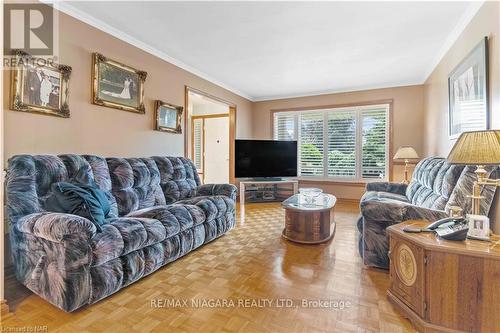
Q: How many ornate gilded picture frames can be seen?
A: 3